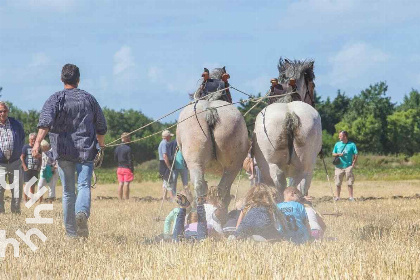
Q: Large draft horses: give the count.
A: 2